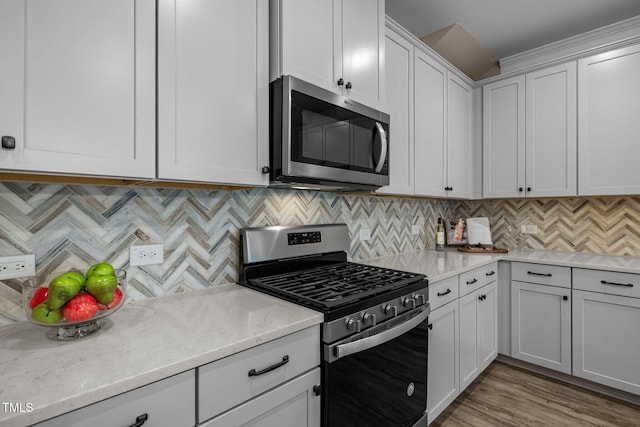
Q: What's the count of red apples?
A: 3